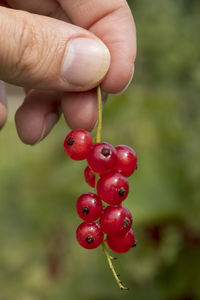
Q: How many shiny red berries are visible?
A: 9